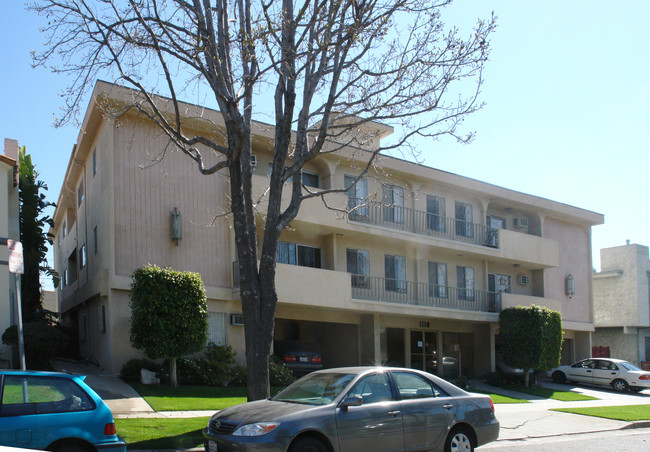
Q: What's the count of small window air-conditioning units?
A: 4